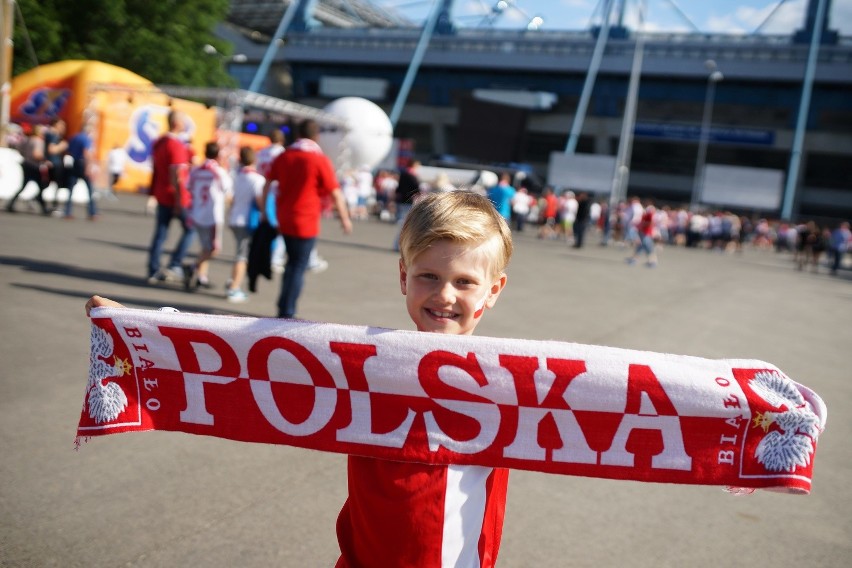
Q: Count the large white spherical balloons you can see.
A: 1